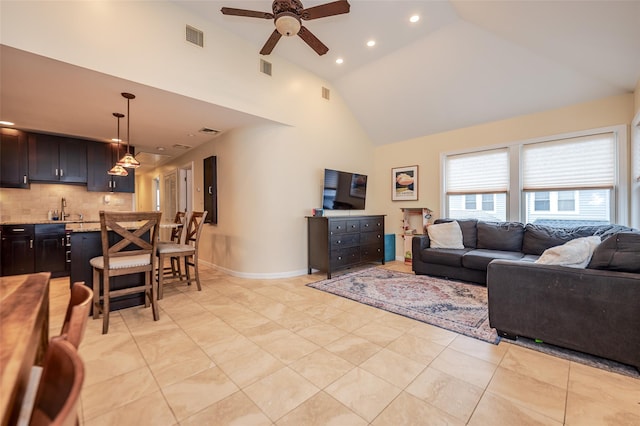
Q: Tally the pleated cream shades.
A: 2